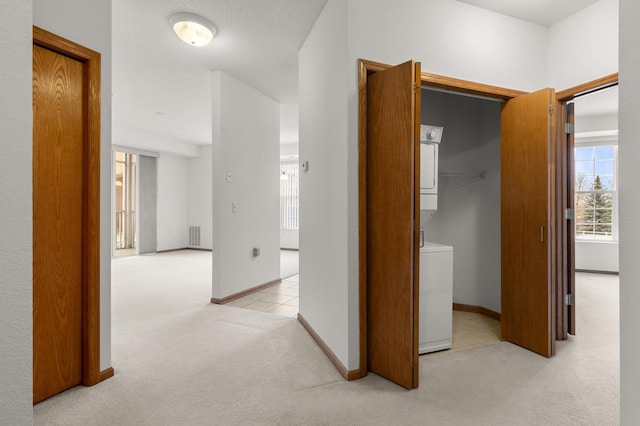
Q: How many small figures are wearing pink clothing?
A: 0